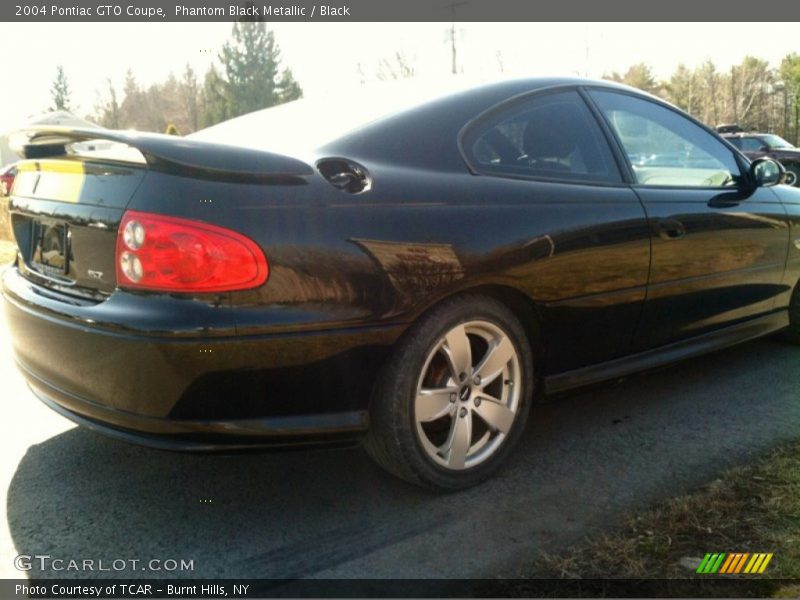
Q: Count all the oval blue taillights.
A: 0